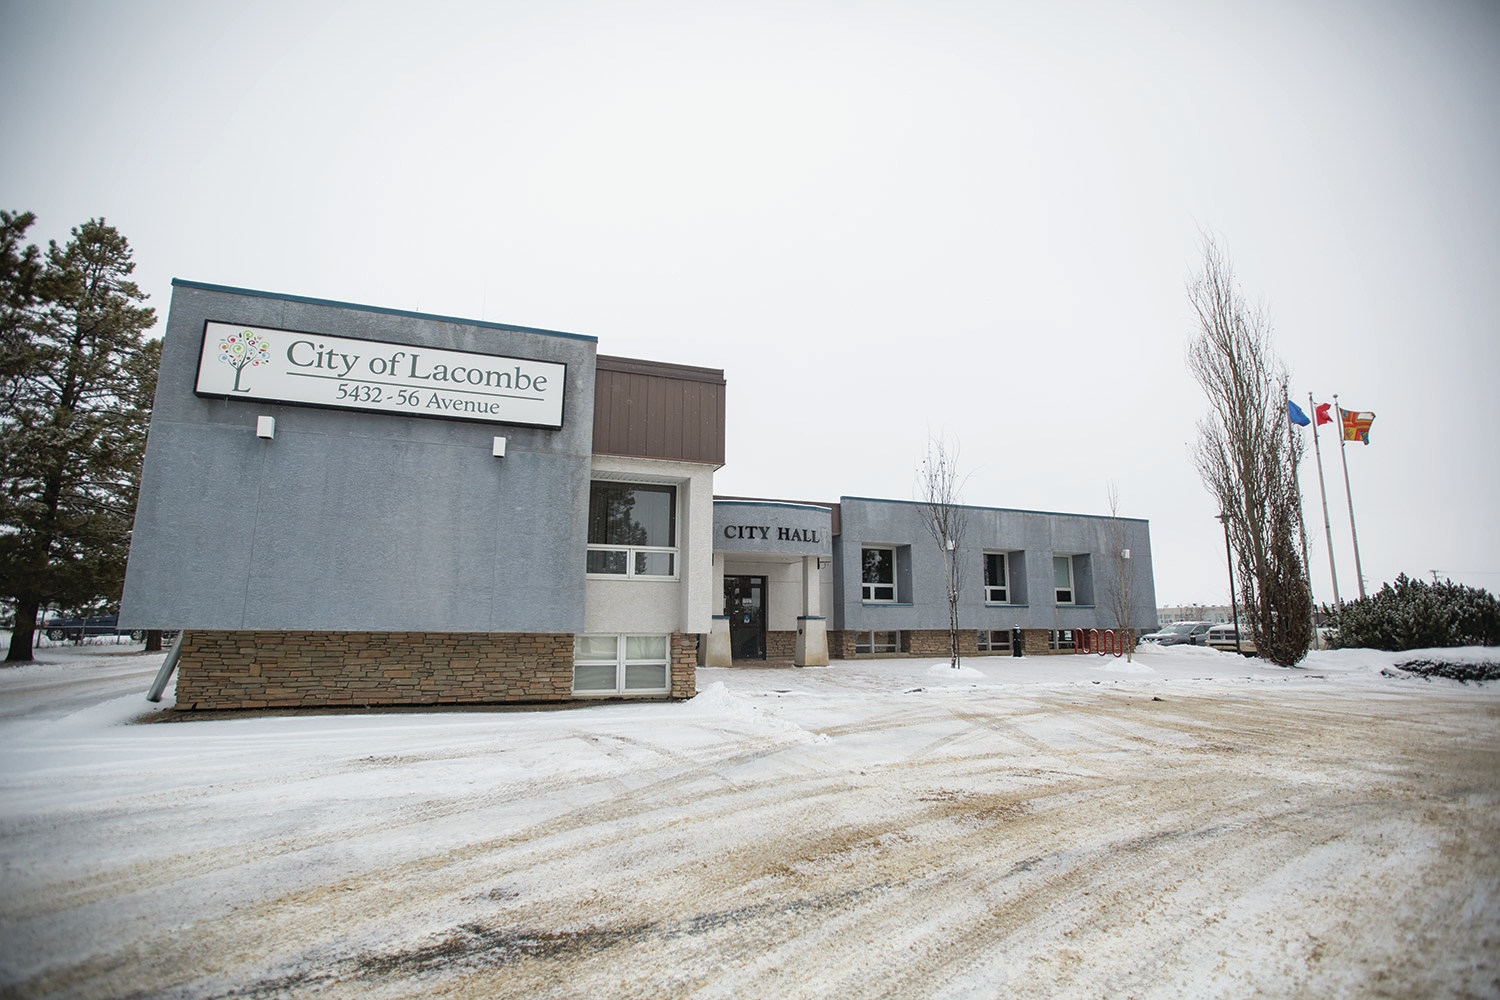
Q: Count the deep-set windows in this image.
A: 3